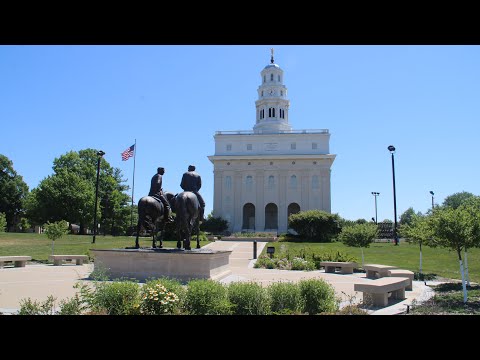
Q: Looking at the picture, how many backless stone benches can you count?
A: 6